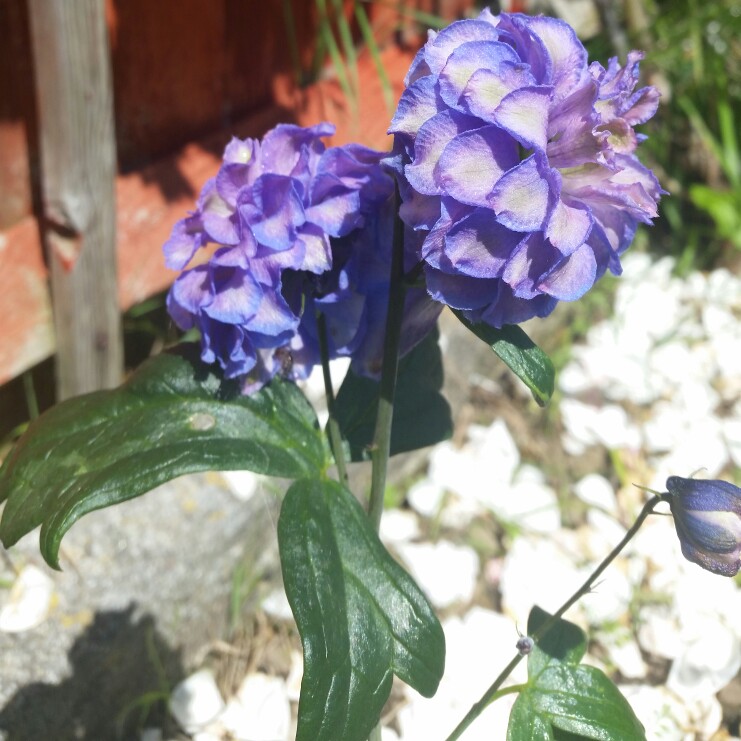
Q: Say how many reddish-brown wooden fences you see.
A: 1